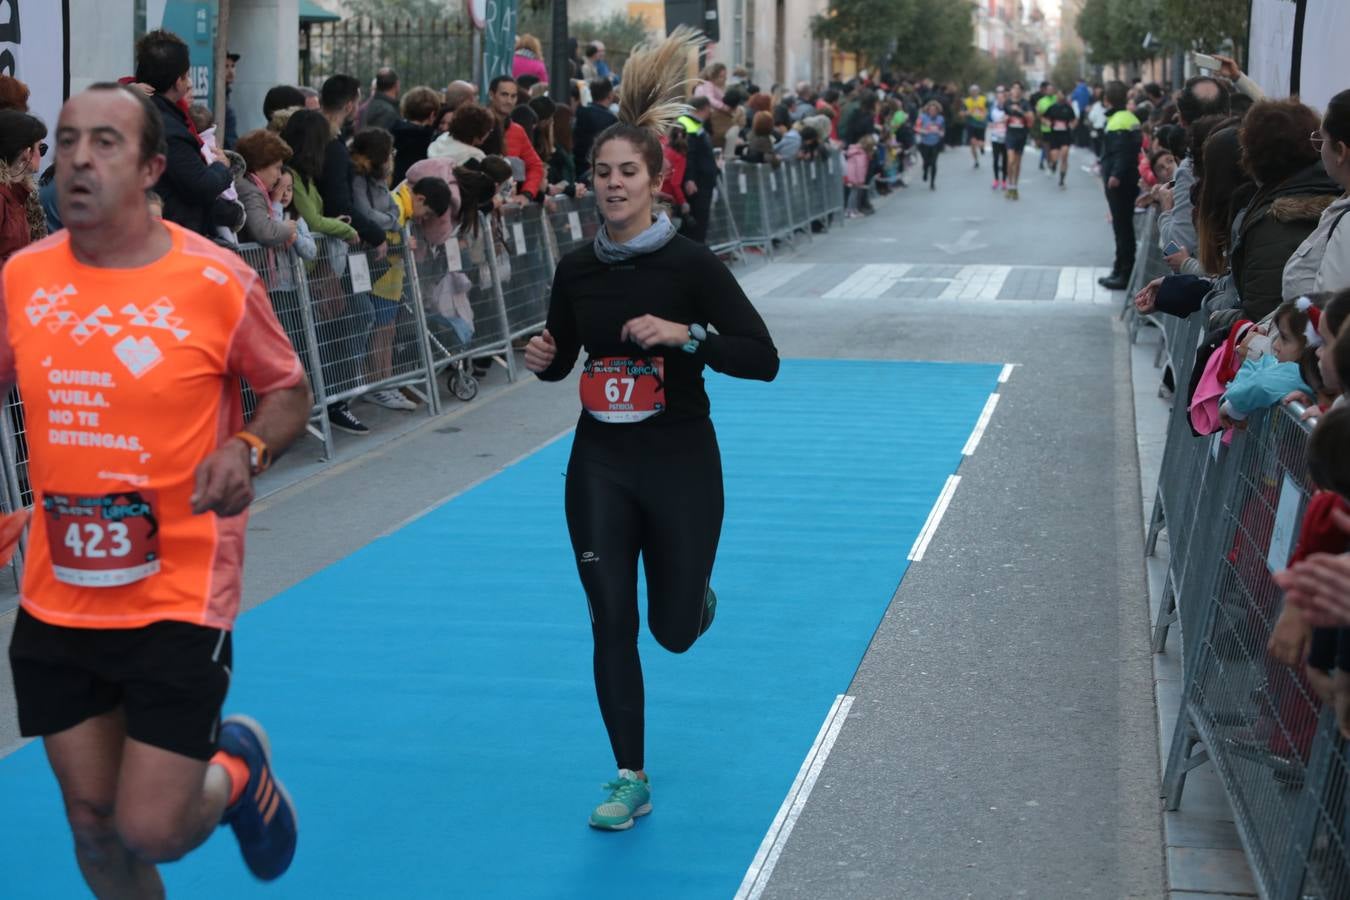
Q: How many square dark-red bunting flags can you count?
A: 0